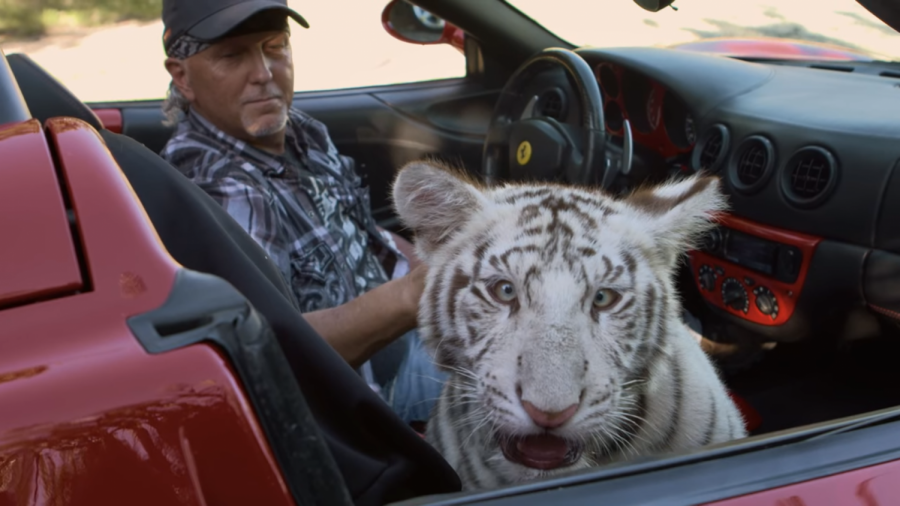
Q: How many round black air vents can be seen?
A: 4